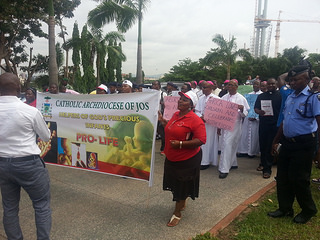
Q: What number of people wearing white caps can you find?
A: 3